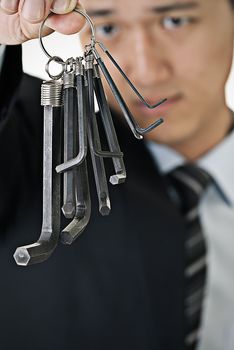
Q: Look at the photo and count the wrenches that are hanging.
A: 10